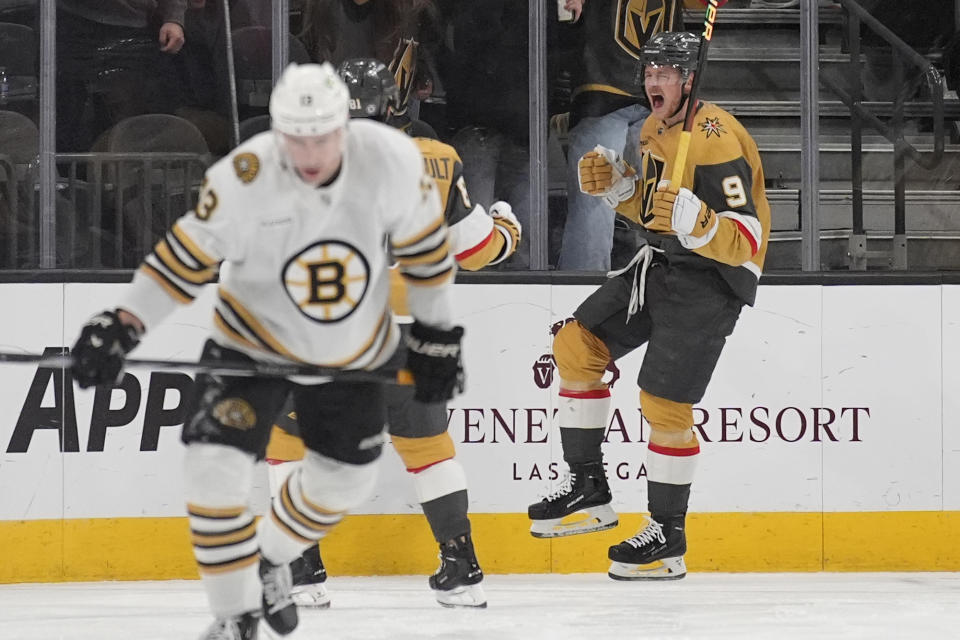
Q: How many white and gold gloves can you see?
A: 3